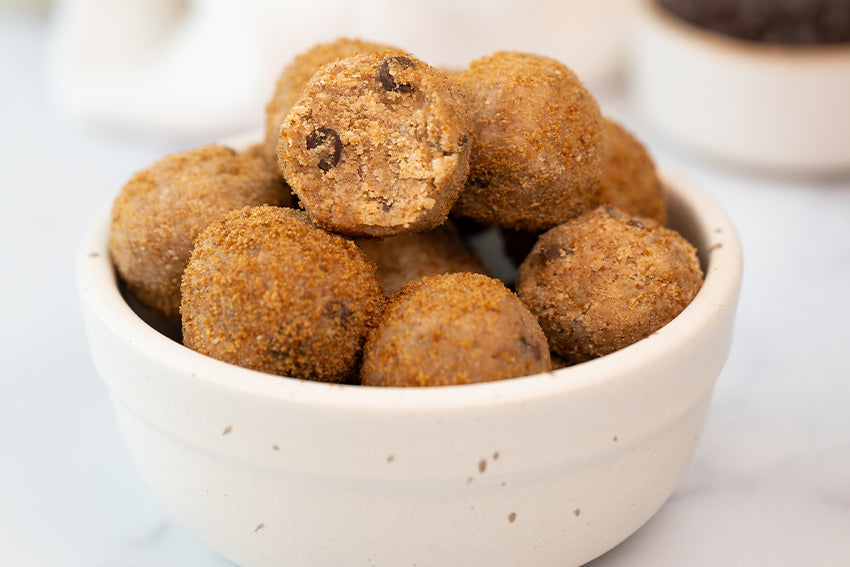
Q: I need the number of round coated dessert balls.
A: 9